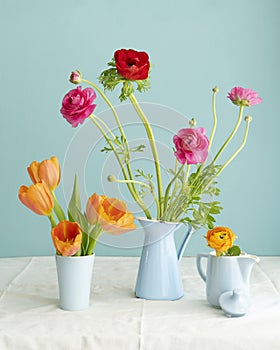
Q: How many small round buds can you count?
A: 5